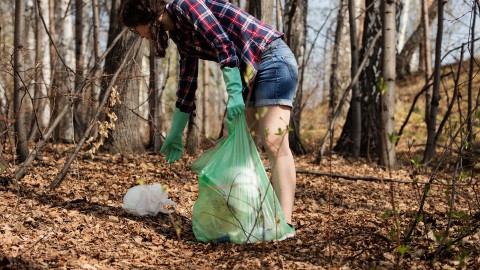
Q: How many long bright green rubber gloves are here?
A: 2